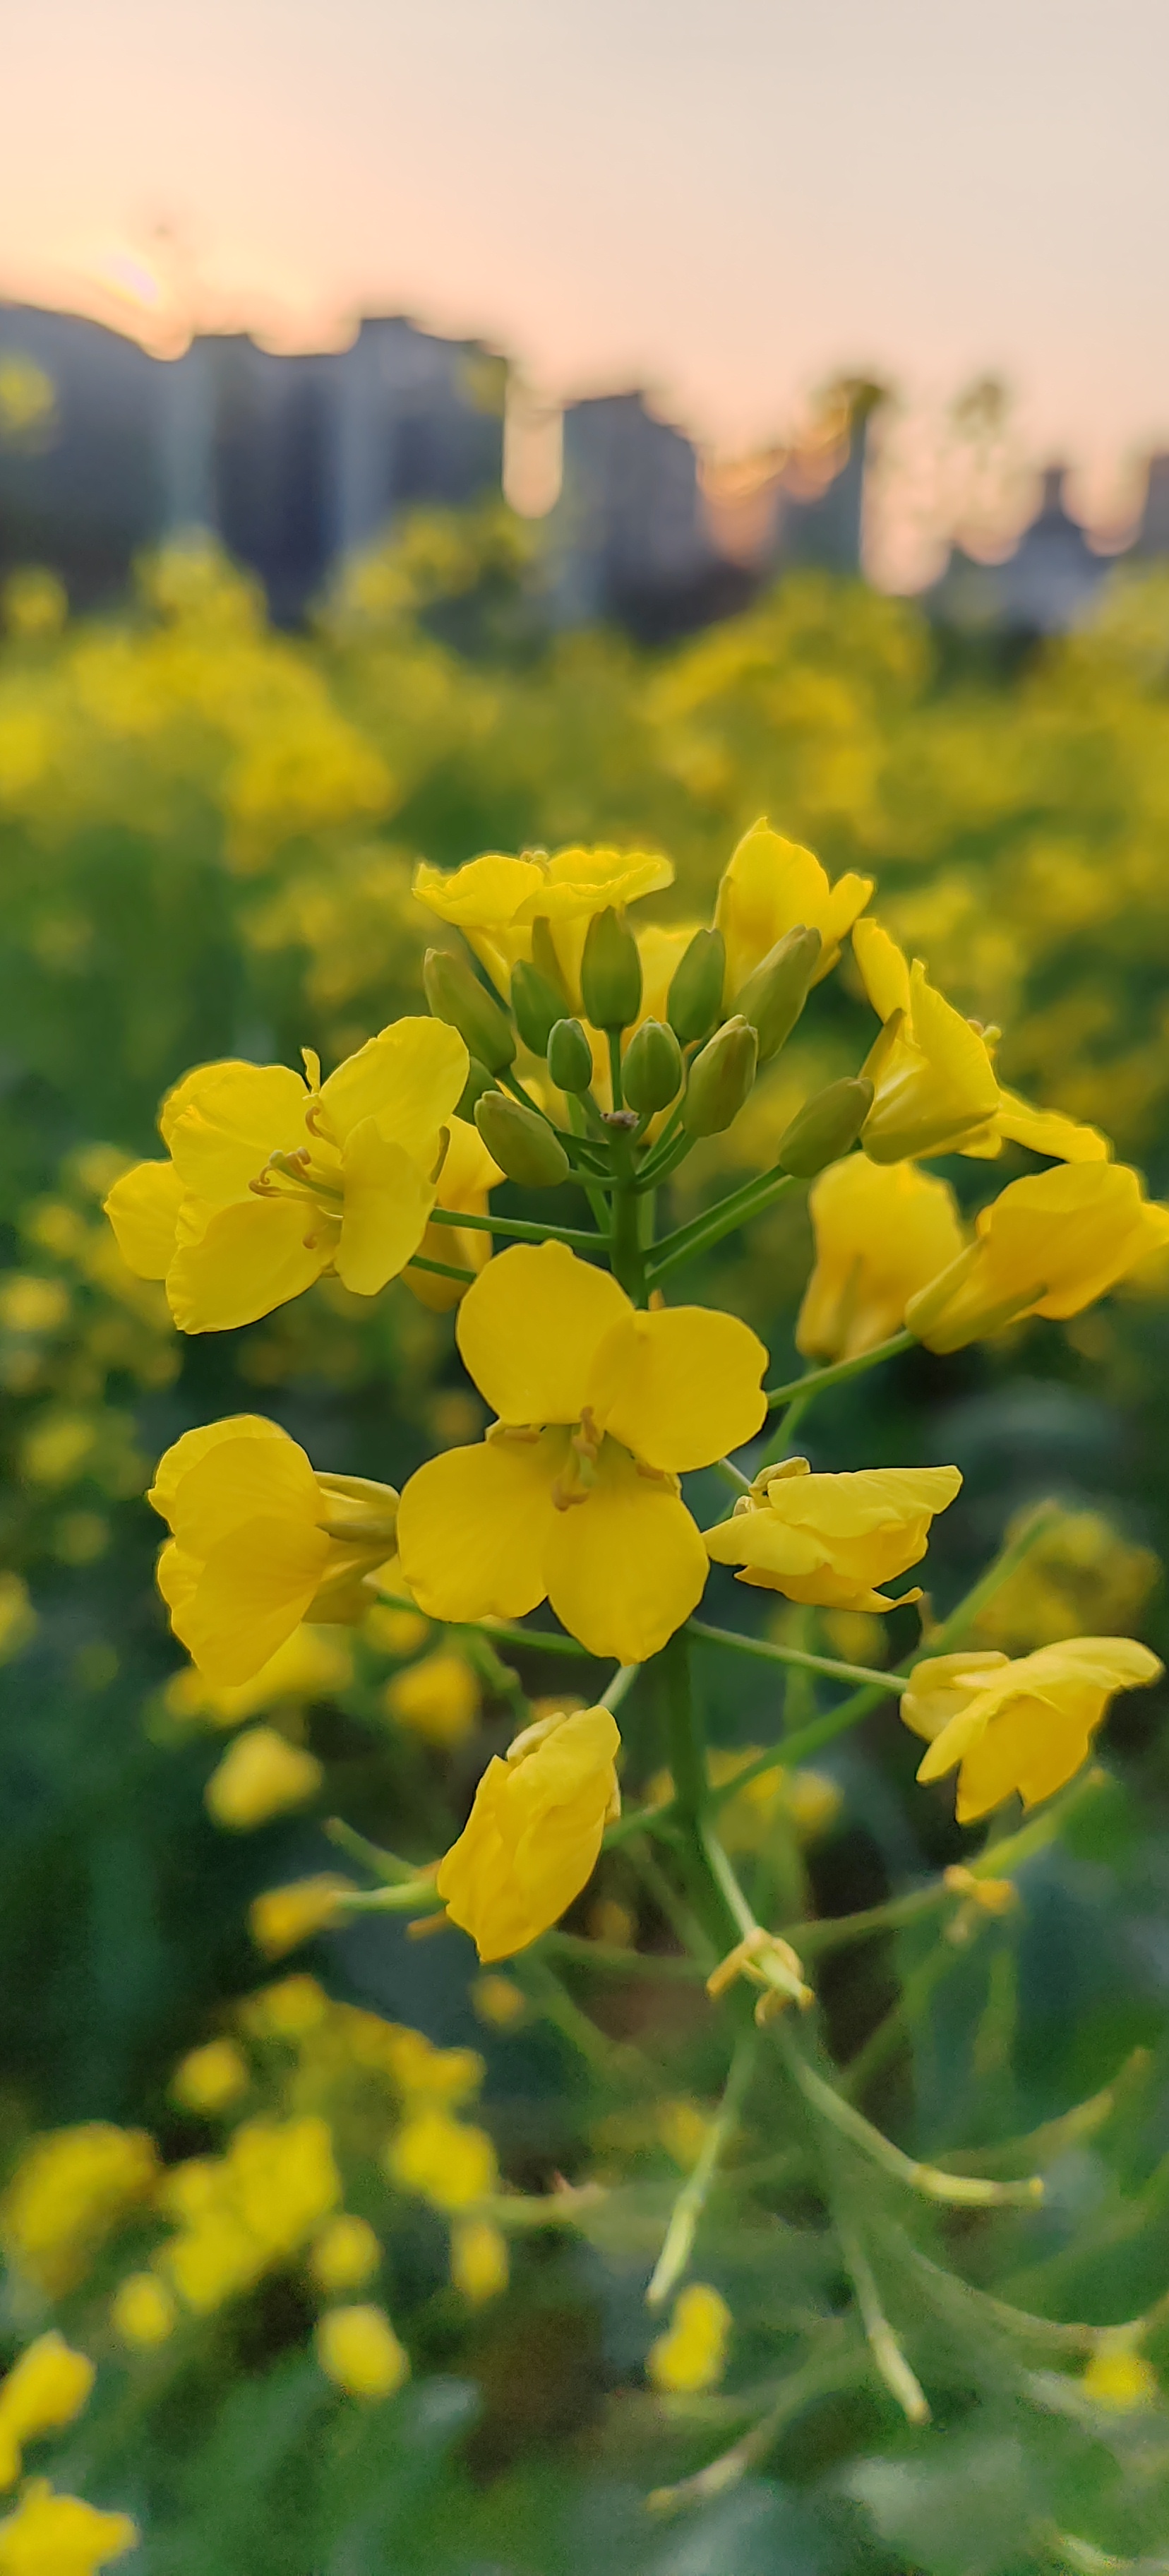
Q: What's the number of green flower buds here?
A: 11